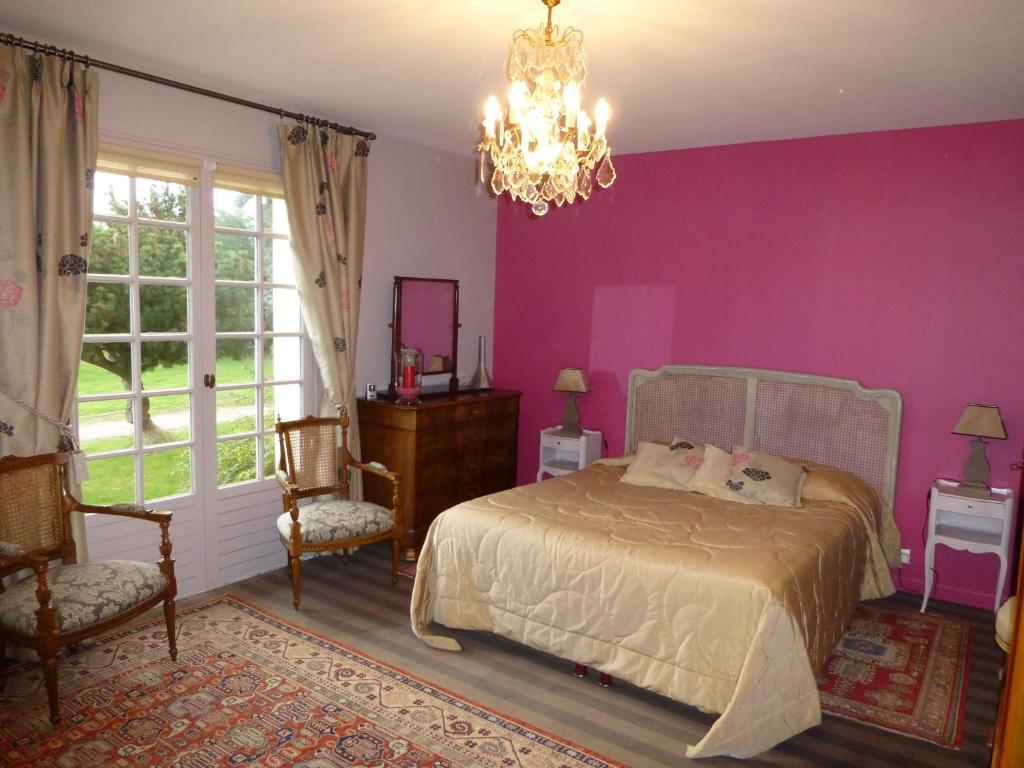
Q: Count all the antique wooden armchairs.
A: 2